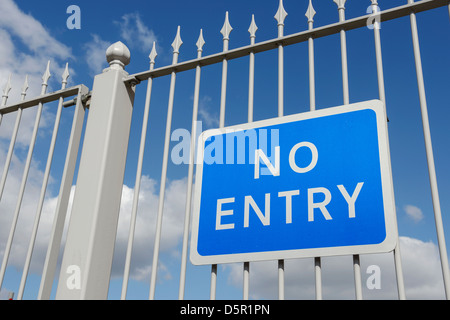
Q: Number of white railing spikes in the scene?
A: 13